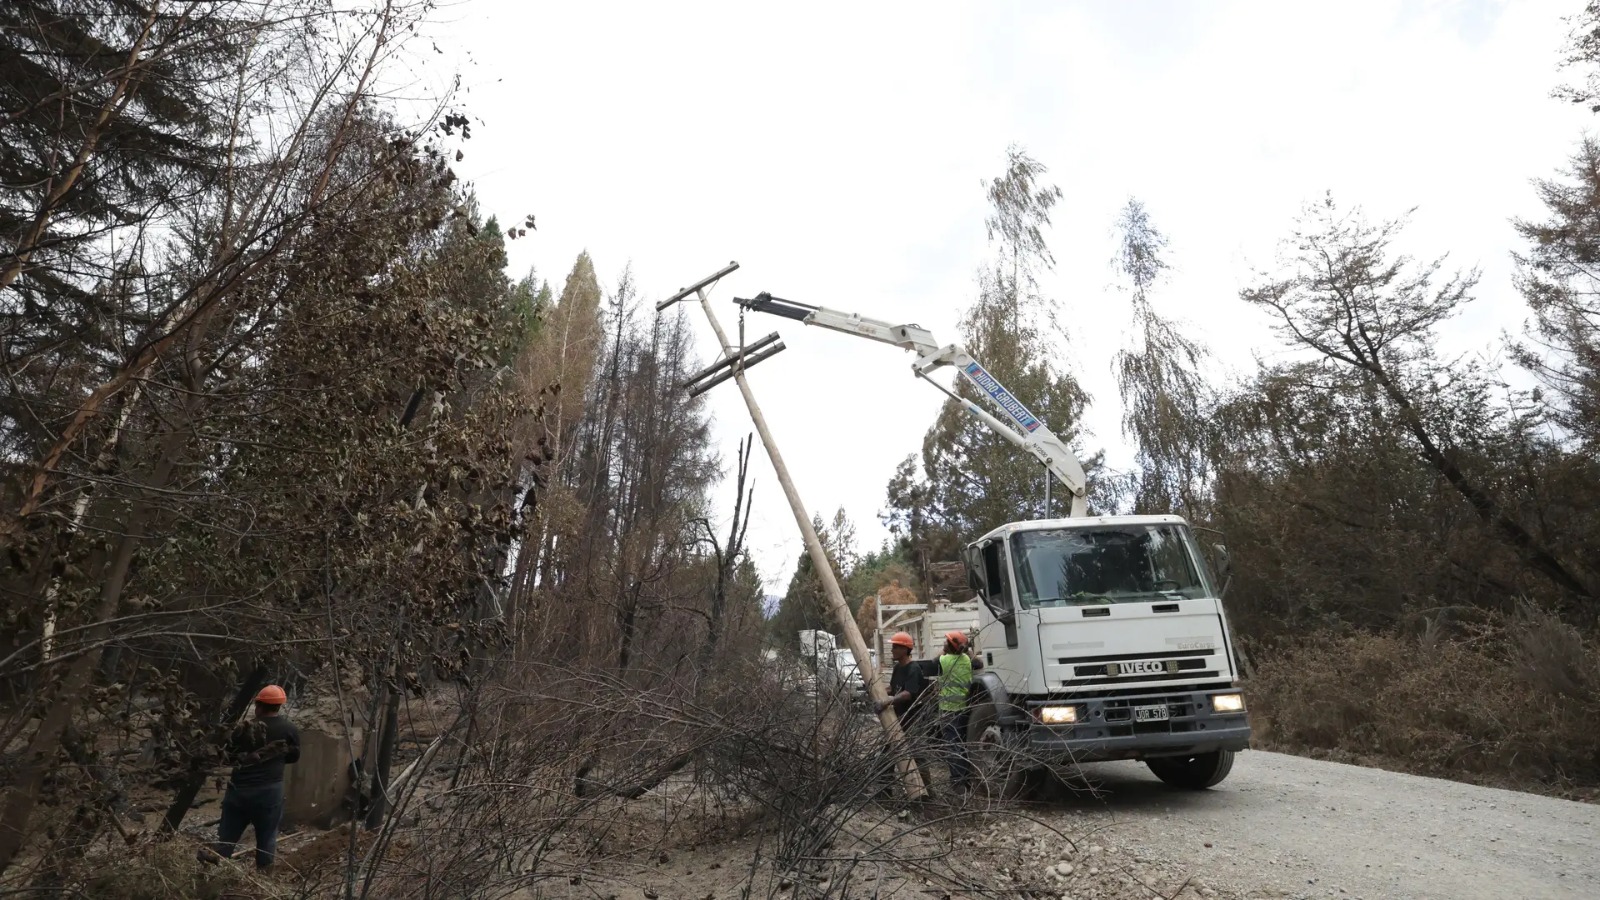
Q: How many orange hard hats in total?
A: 3